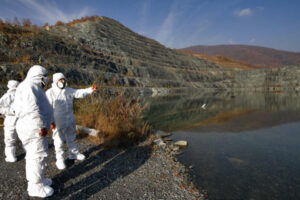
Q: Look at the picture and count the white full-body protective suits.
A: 3